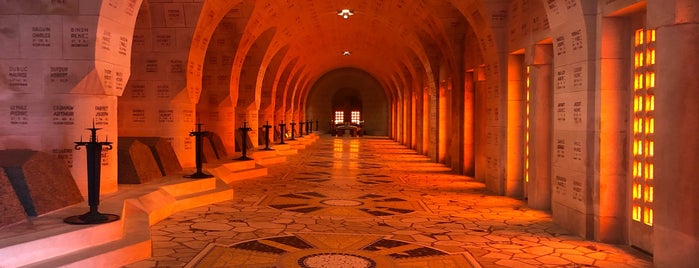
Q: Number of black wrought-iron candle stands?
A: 10